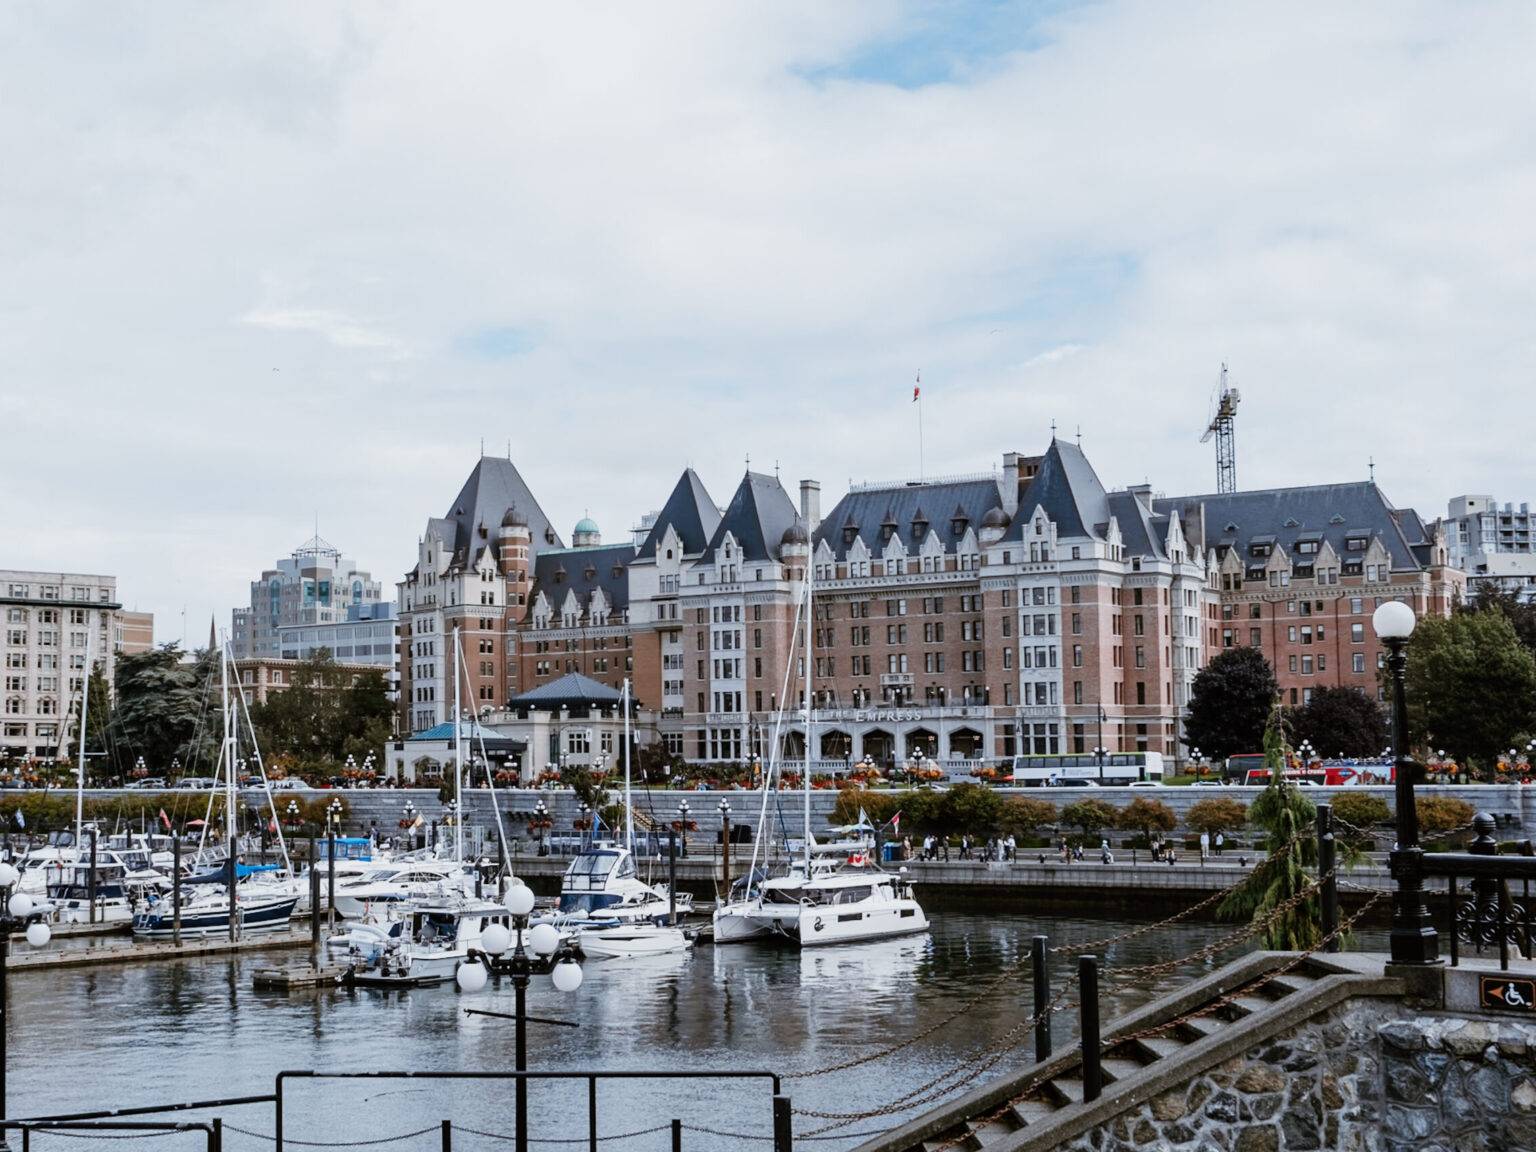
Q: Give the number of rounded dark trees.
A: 2